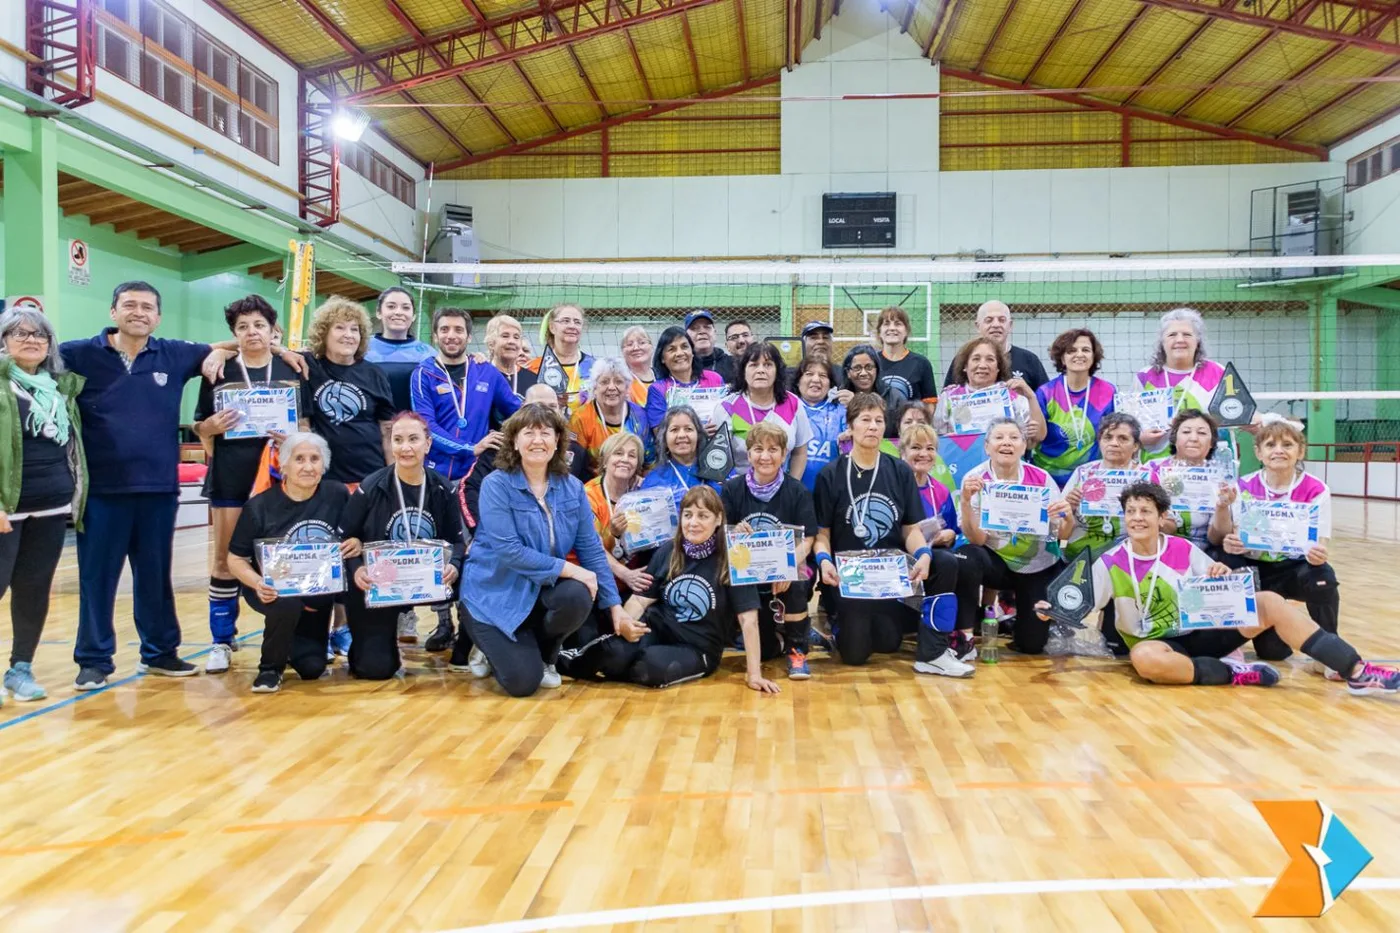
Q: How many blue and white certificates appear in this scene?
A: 14